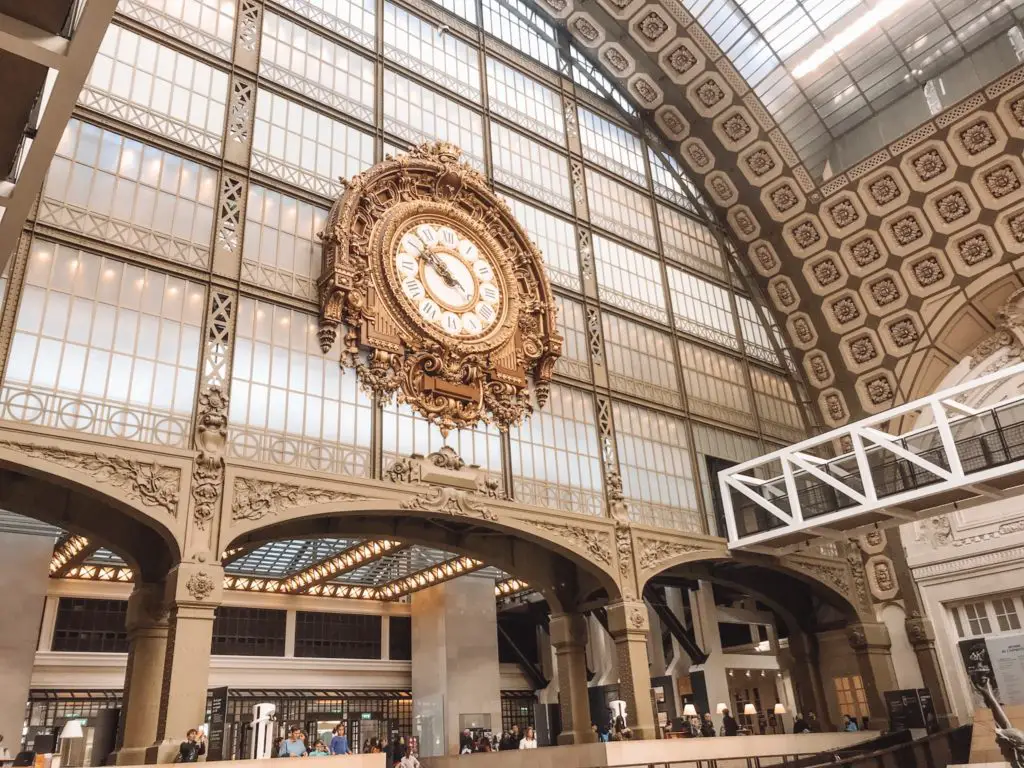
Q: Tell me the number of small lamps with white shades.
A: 5